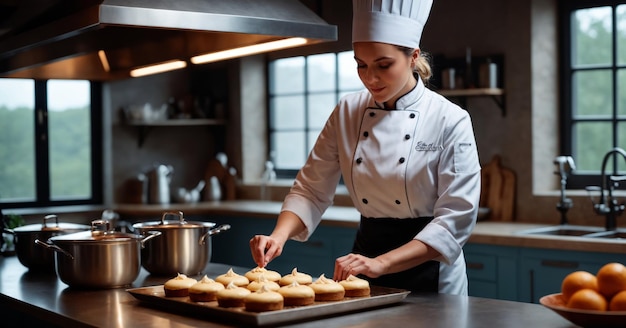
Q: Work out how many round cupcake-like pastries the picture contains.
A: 11